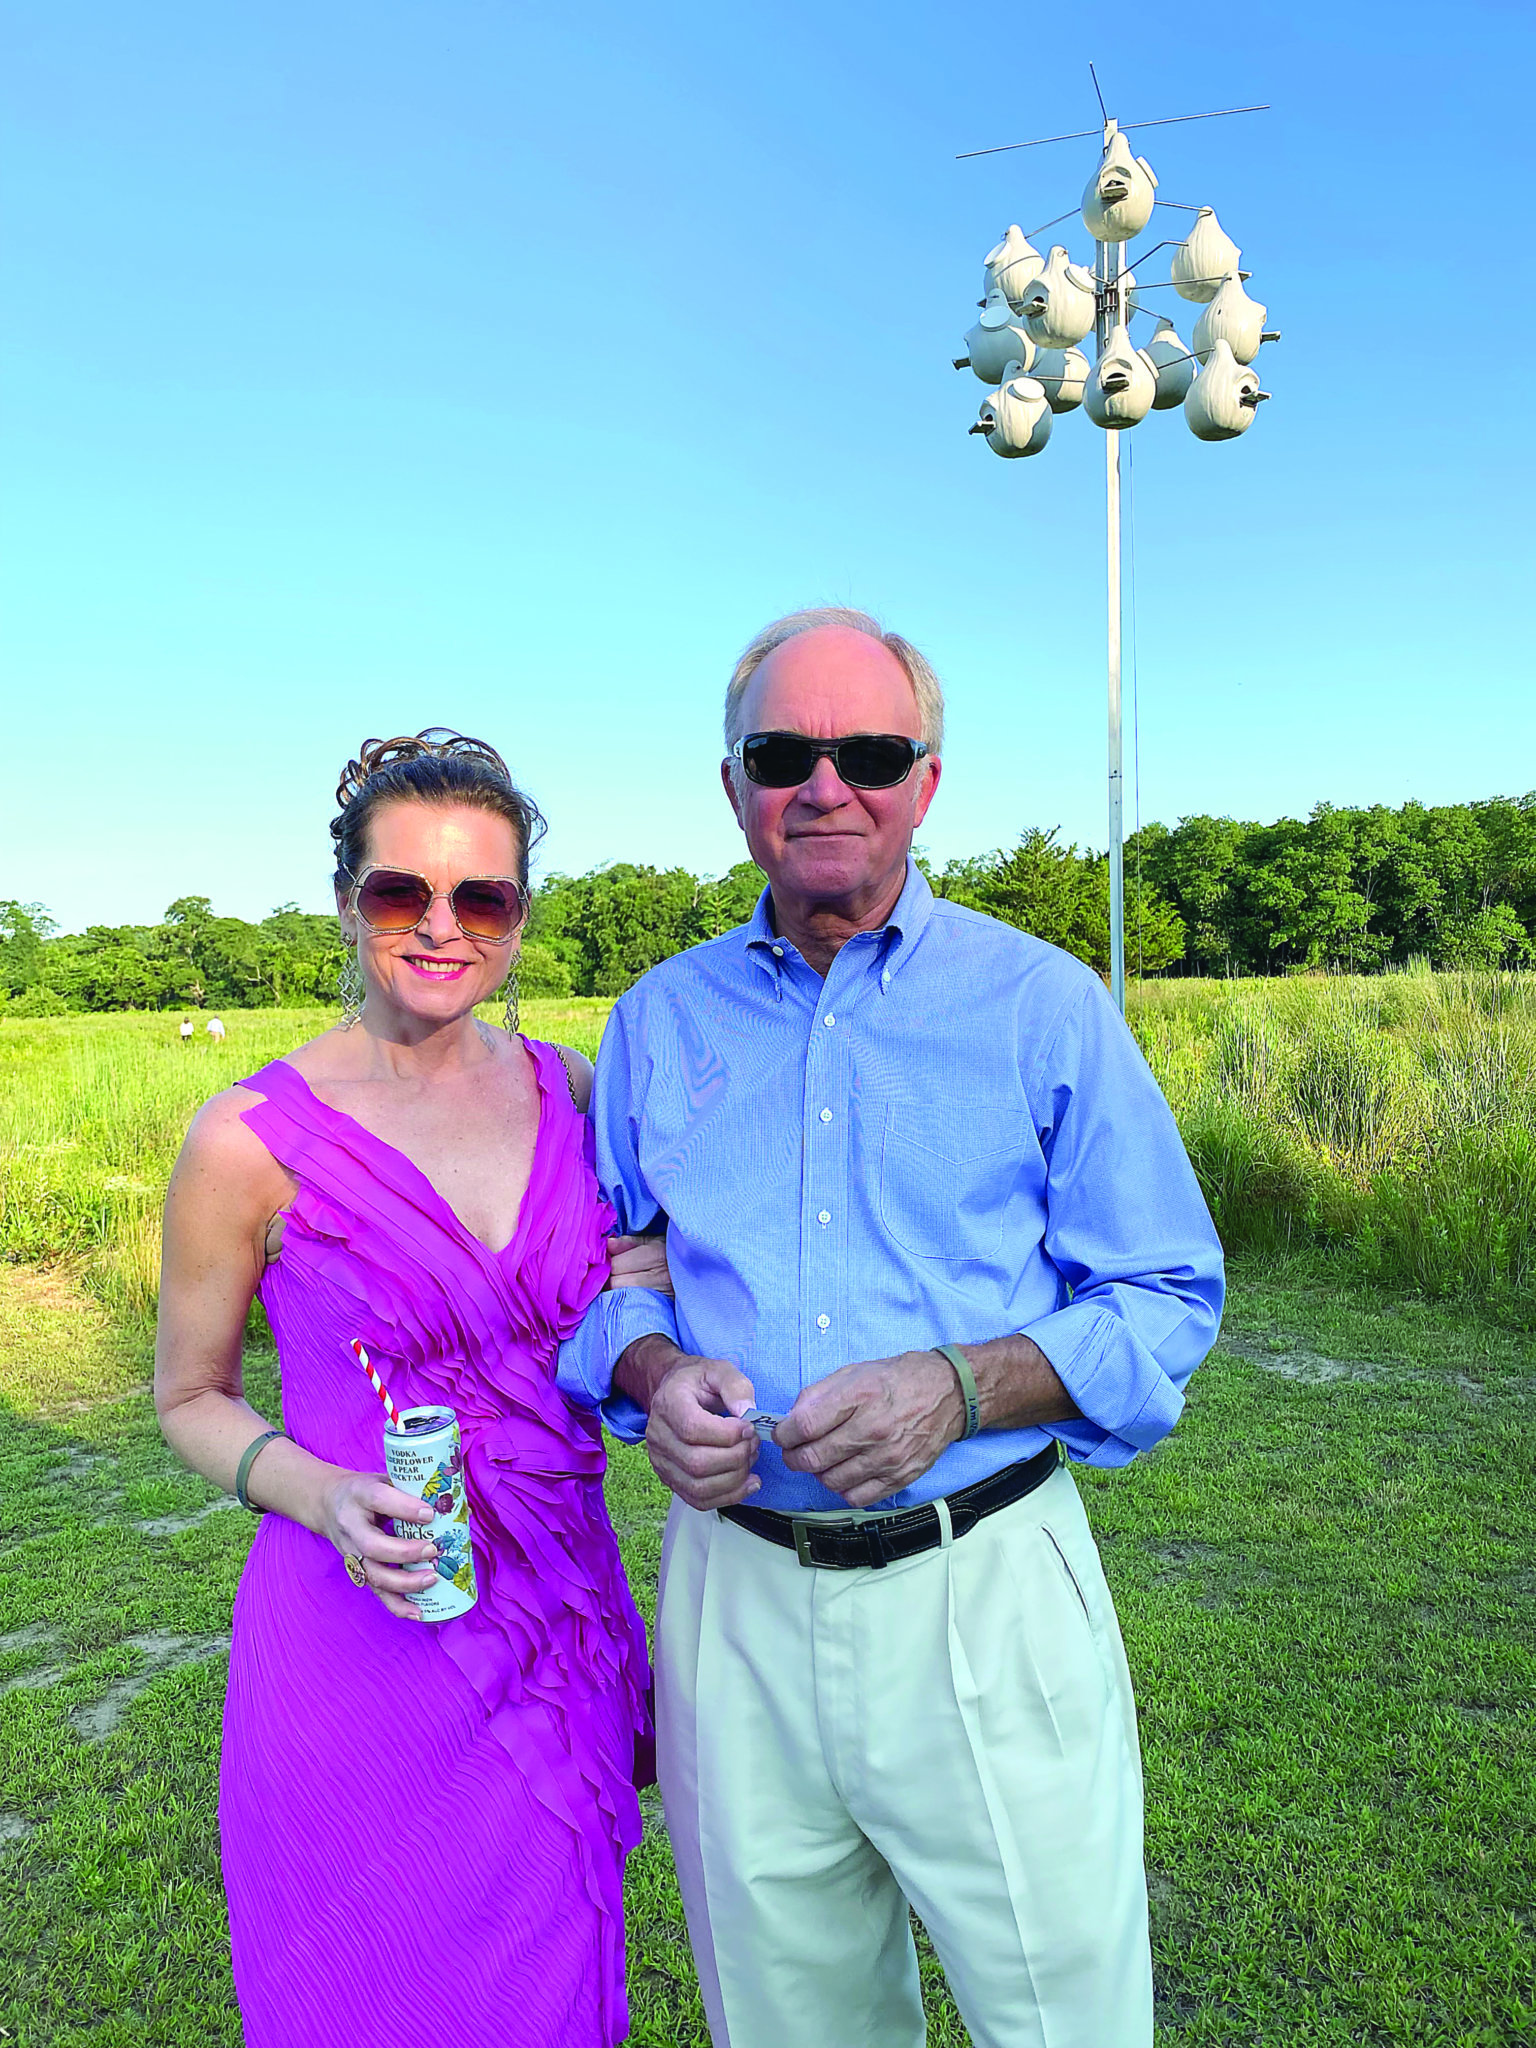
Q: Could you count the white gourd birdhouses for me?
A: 12